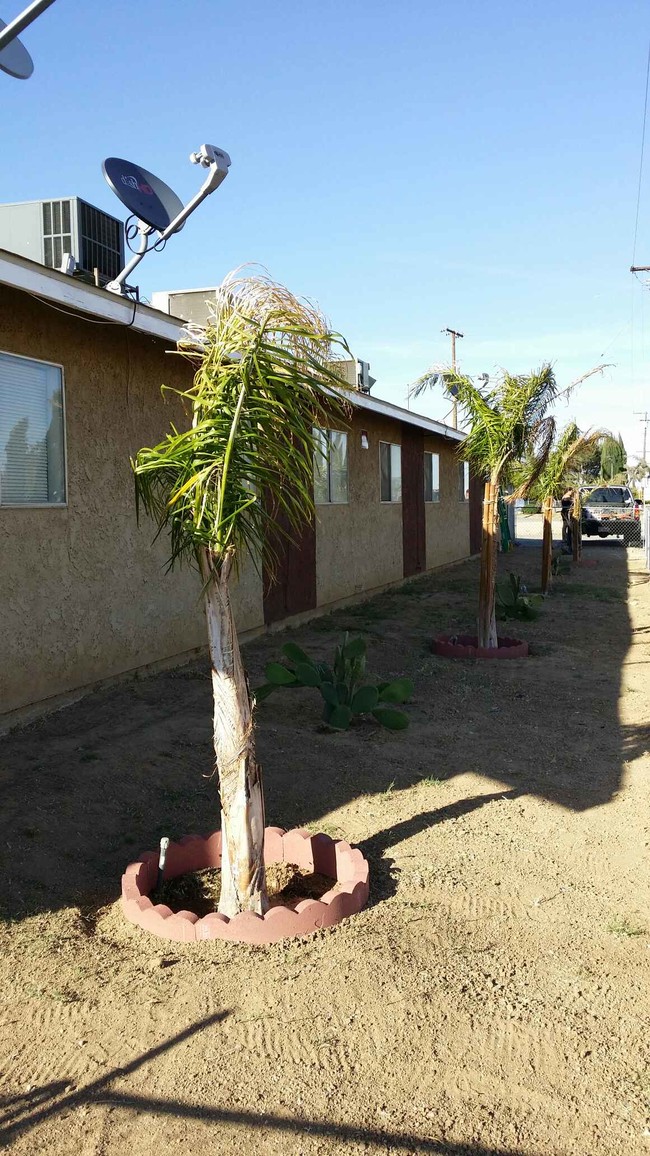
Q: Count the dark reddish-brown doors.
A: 3